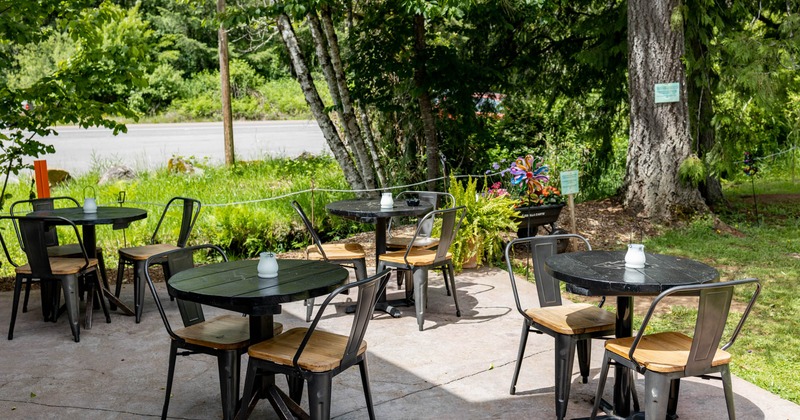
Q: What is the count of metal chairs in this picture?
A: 10